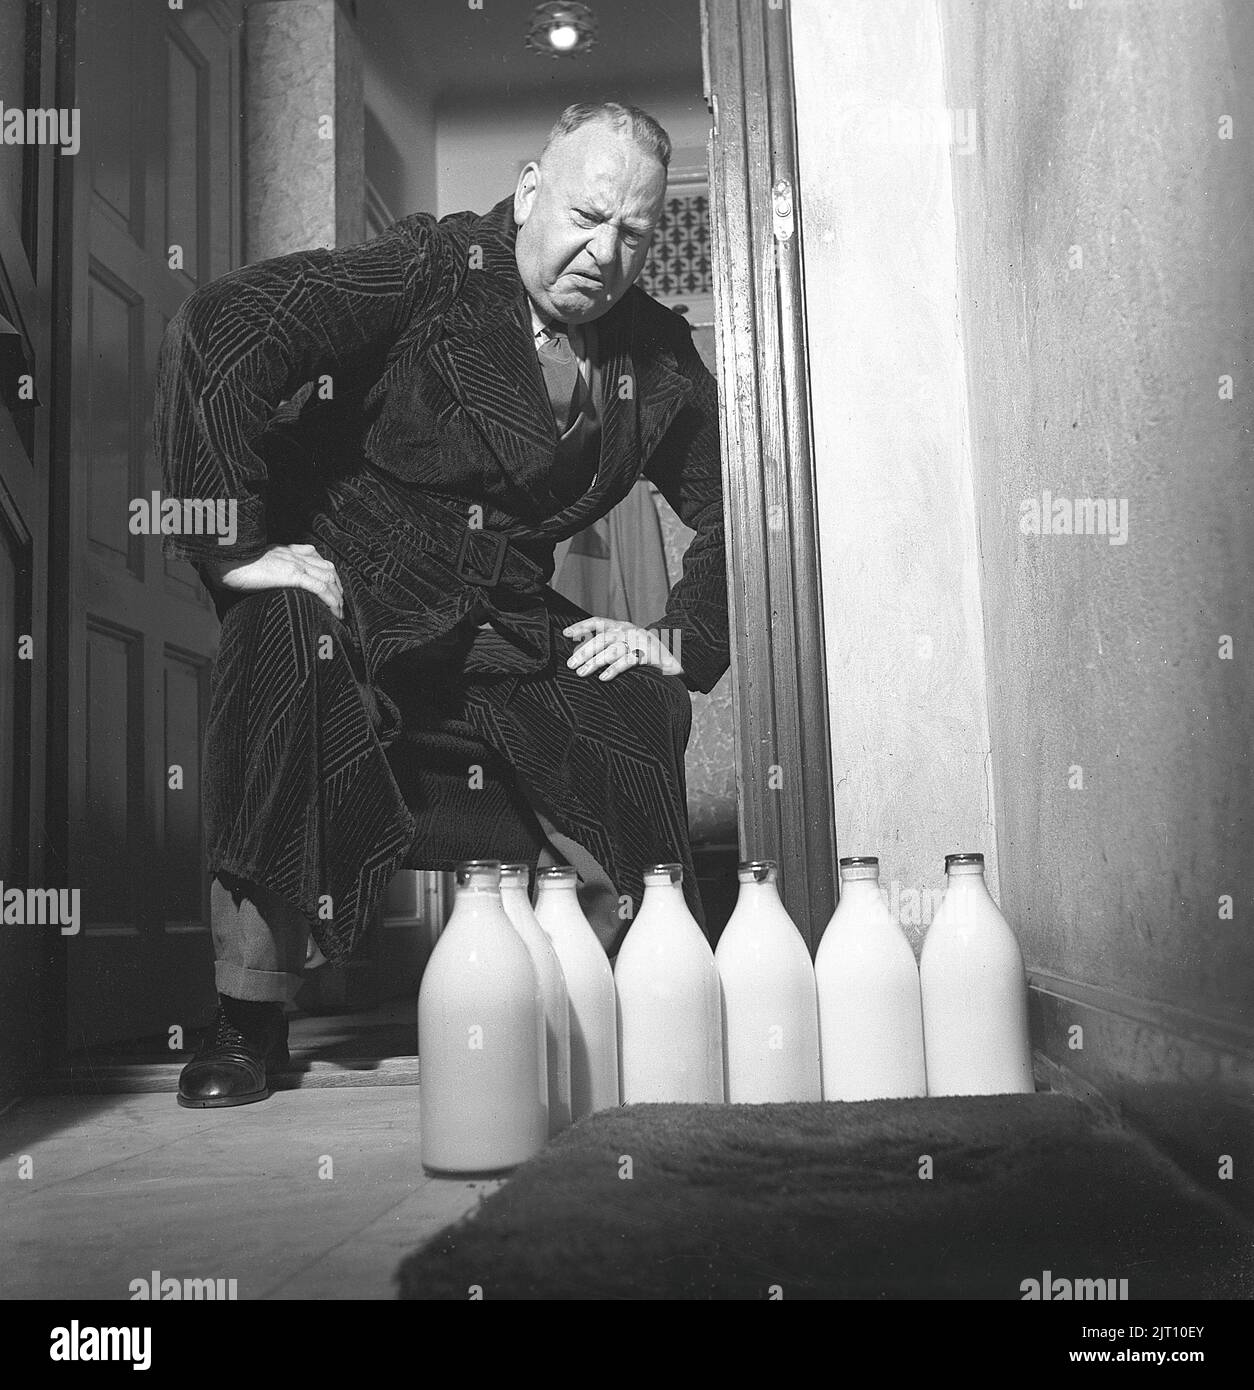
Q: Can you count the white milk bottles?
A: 7